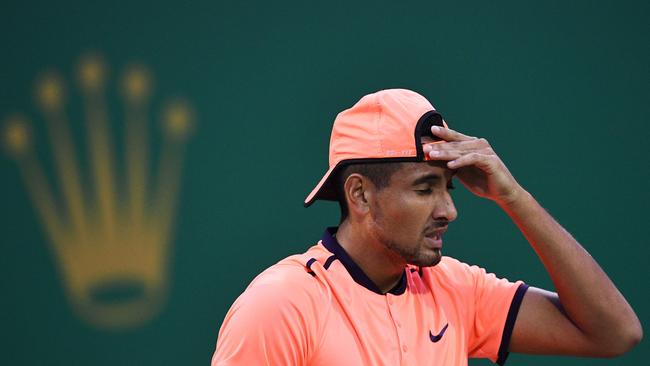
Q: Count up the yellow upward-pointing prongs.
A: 5